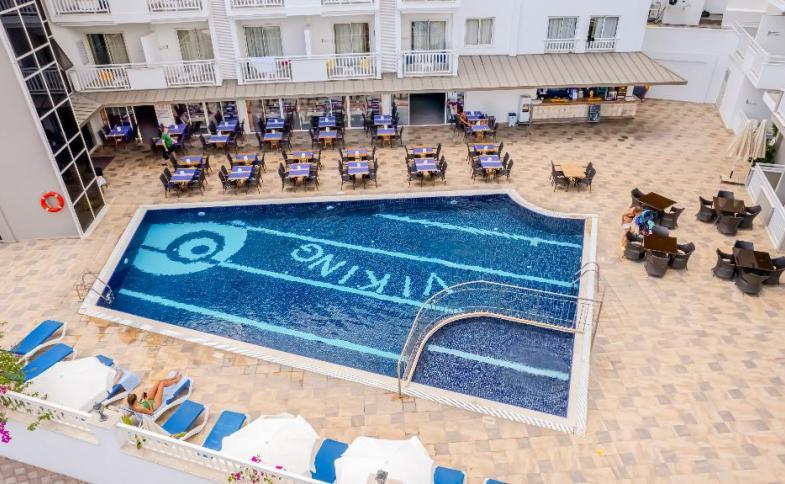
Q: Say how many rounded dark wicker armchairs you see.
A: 14